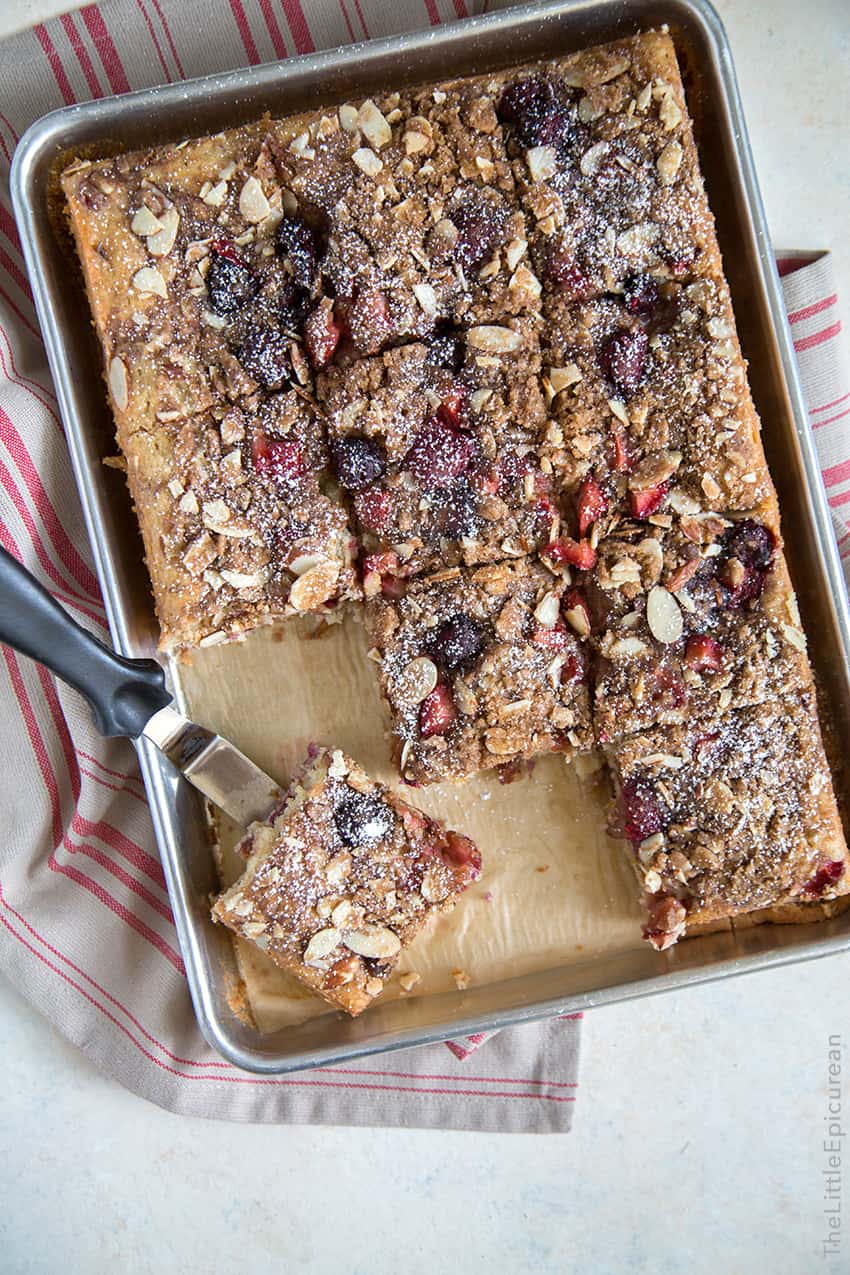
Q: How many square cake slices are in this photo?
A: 10